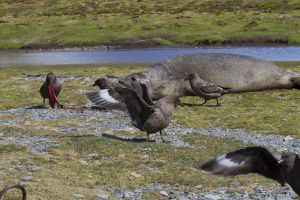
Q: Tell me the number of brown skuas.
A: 5